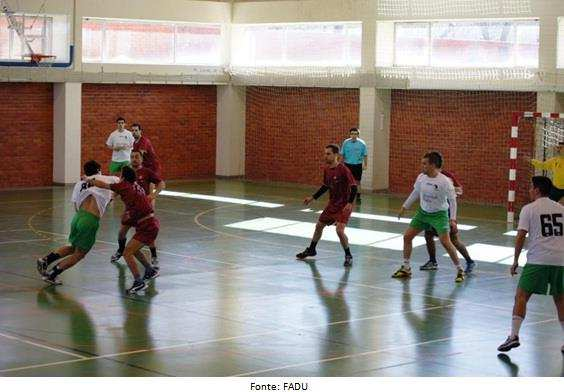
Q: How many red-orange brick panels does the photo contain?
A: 4